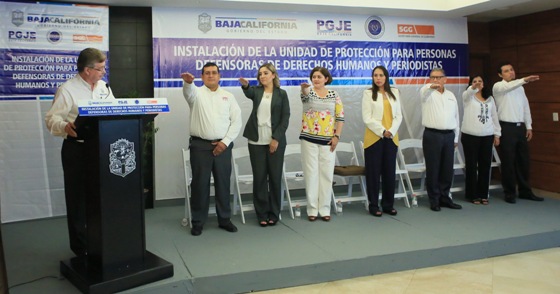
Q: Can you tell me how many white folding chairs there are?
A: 8